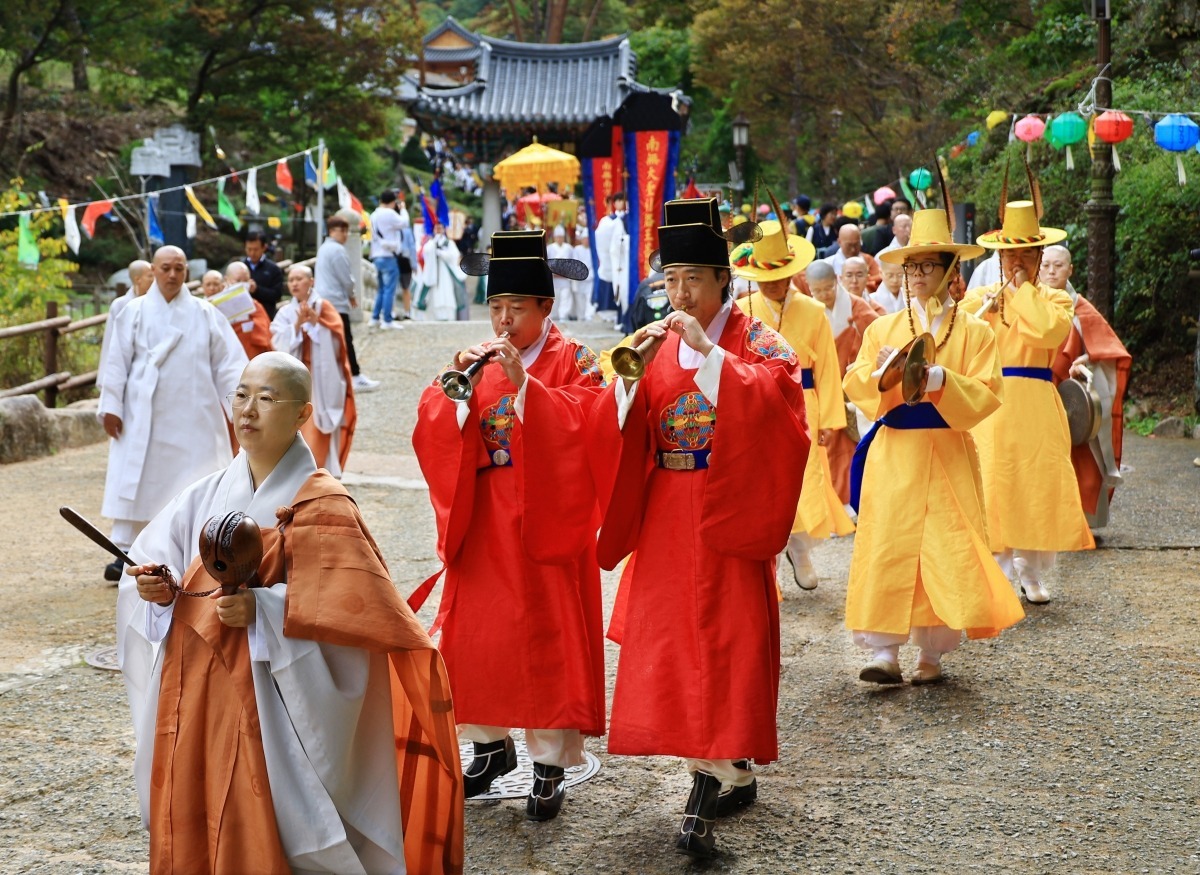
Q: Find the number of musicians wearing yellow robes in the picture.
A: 3